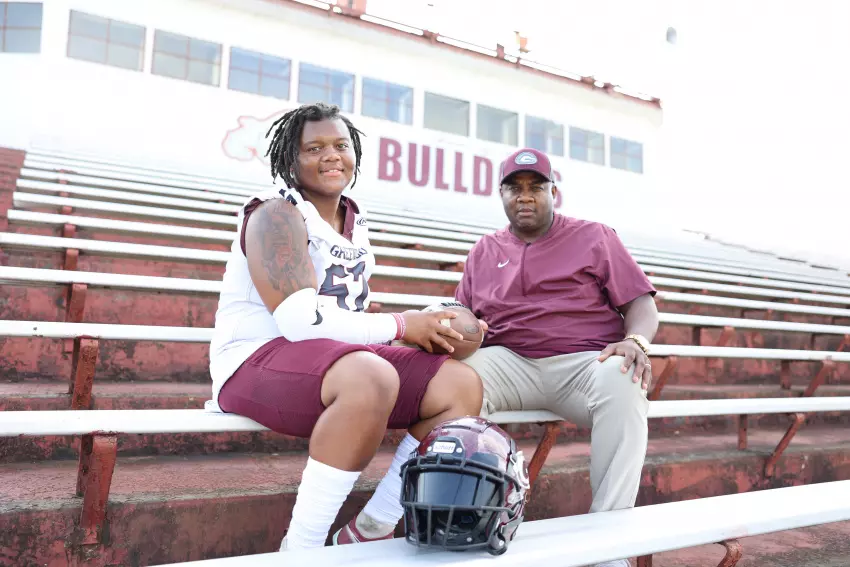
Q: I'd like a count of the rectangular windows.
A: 11